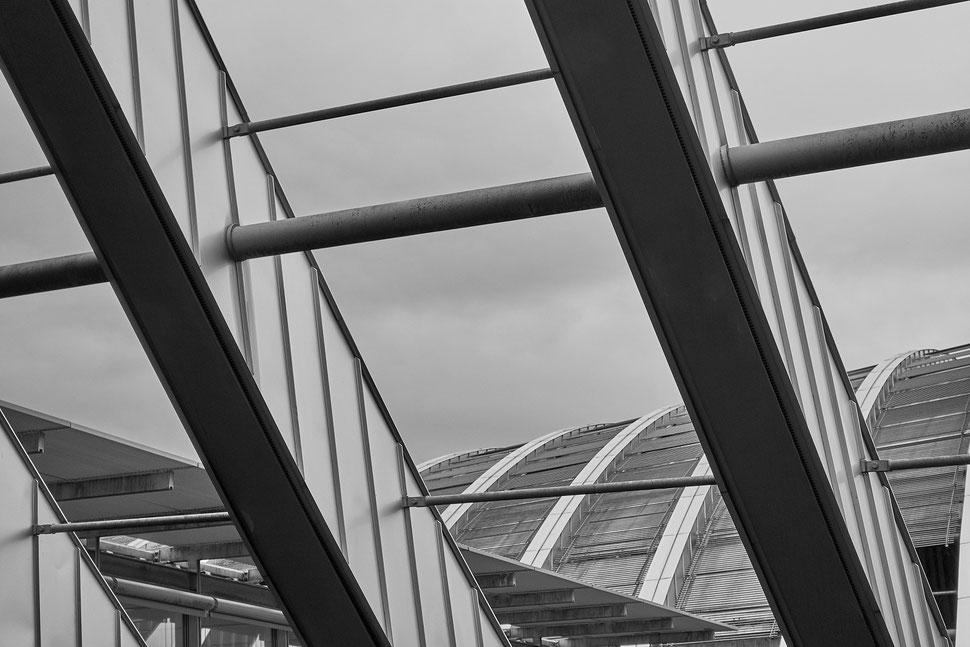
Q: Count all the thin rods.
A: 6